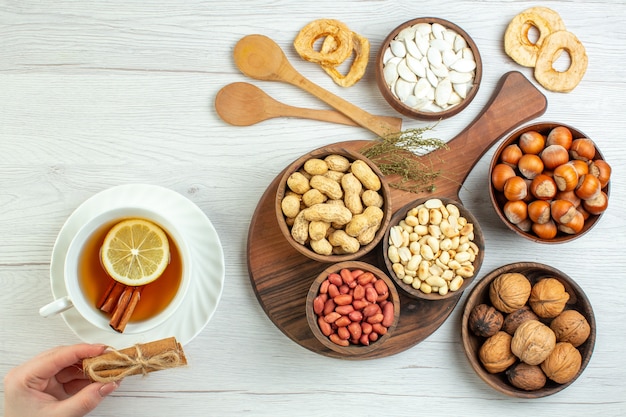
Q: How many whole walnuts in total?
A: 9